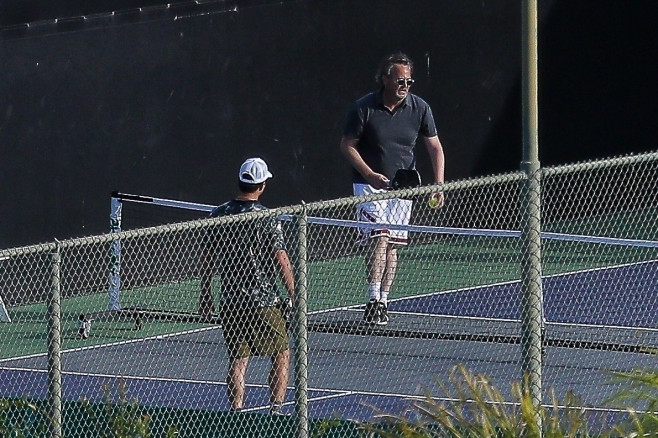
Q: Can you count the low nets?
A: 1